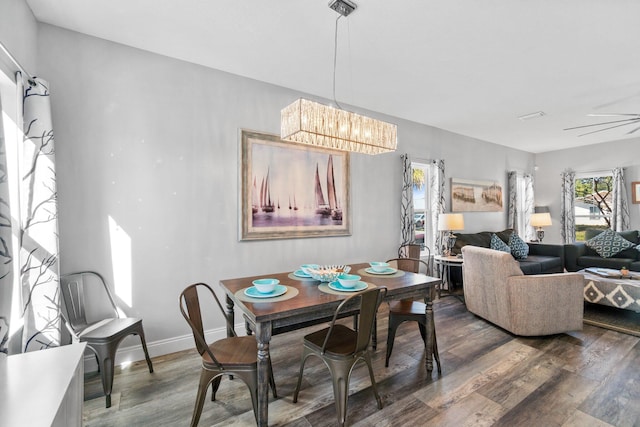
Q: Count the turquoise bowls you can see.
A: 4